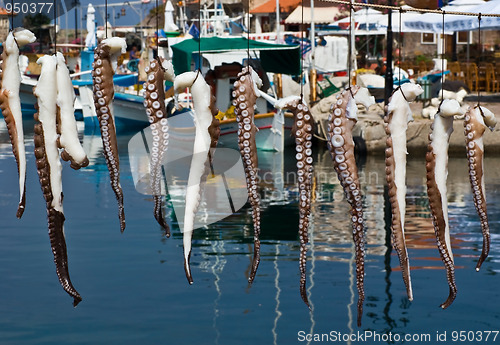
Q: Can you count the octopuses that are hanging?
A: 11